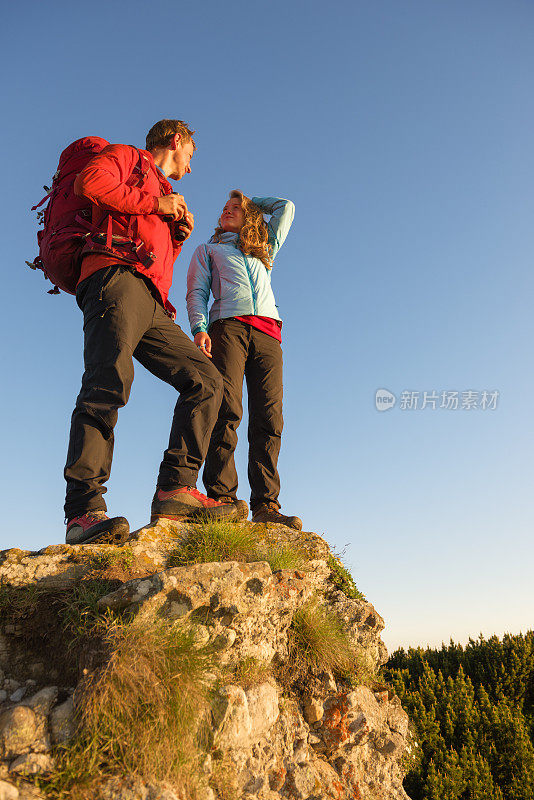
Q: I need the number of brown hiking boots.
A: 2